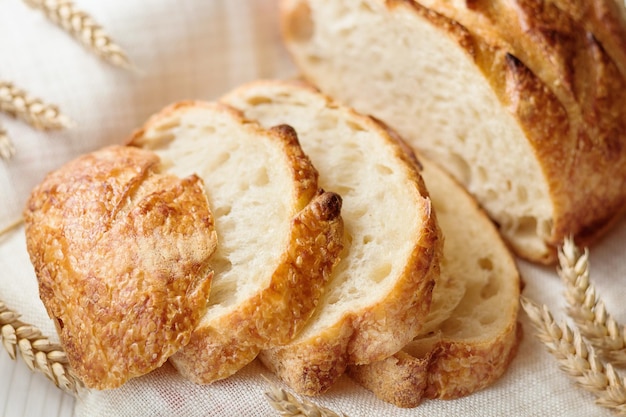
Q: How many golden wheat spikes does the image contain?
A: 7